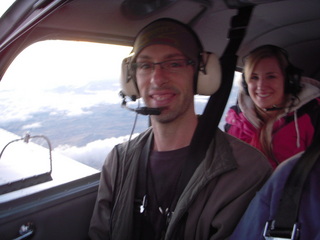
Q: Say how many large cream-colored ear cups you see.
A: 2